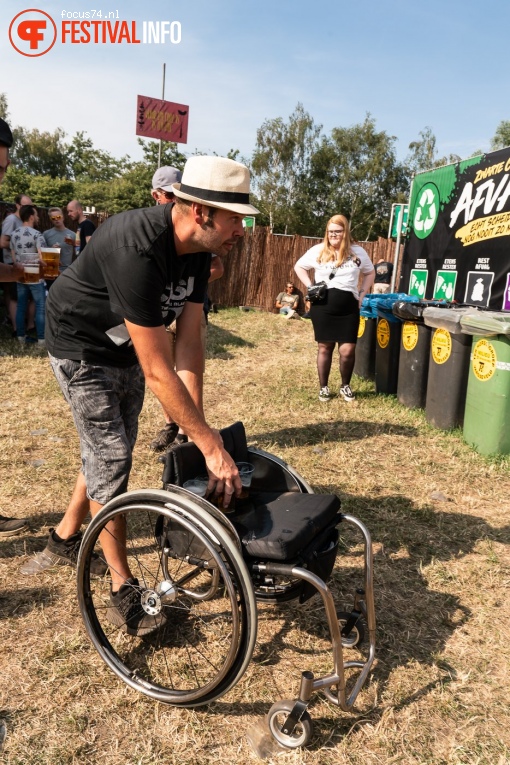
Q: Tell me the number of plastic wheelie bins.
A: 5